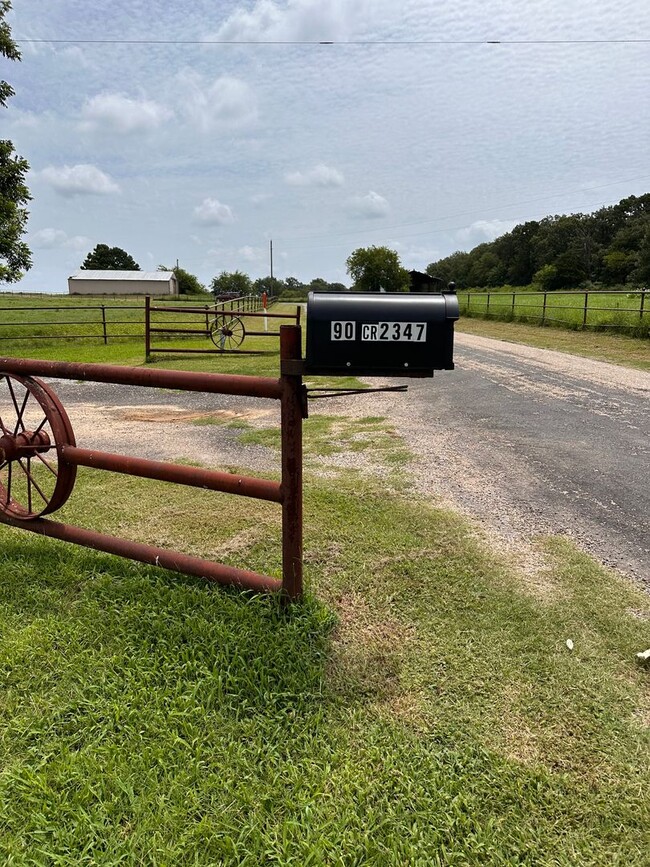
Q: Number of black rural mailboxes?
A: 1